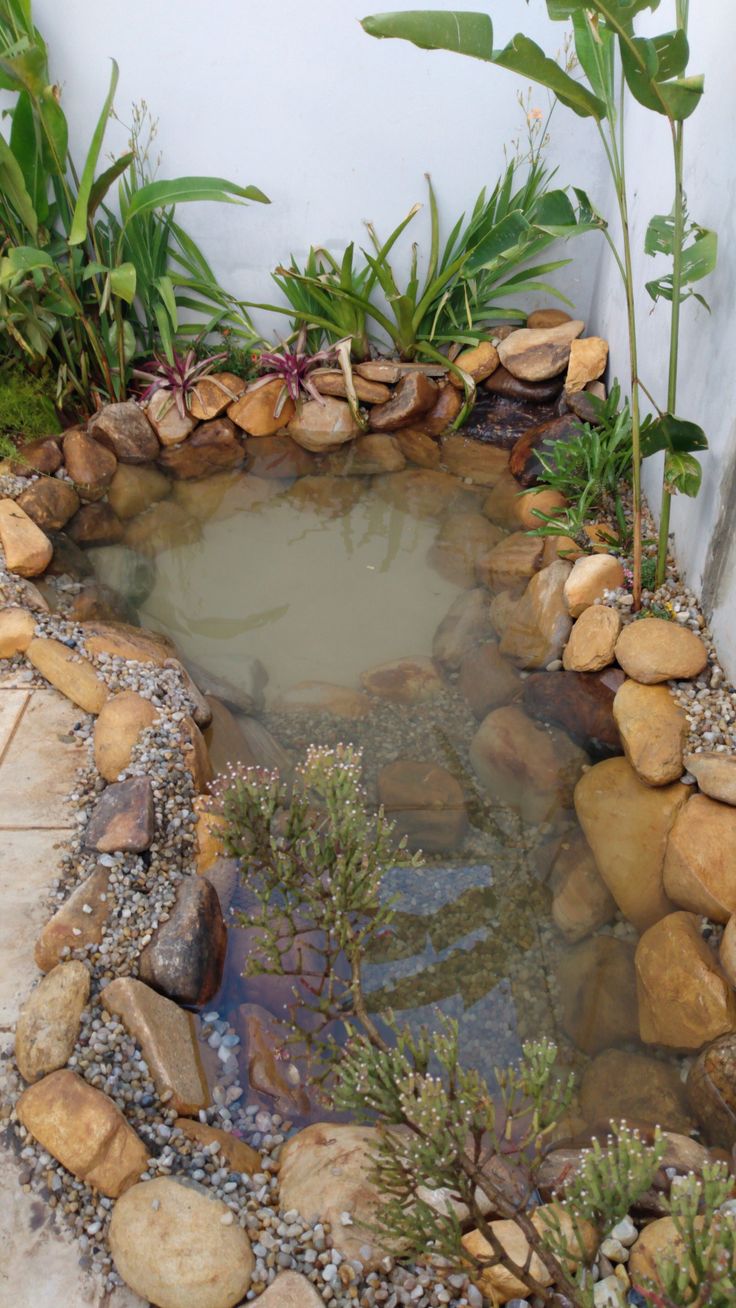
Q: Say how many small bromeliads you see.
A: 2